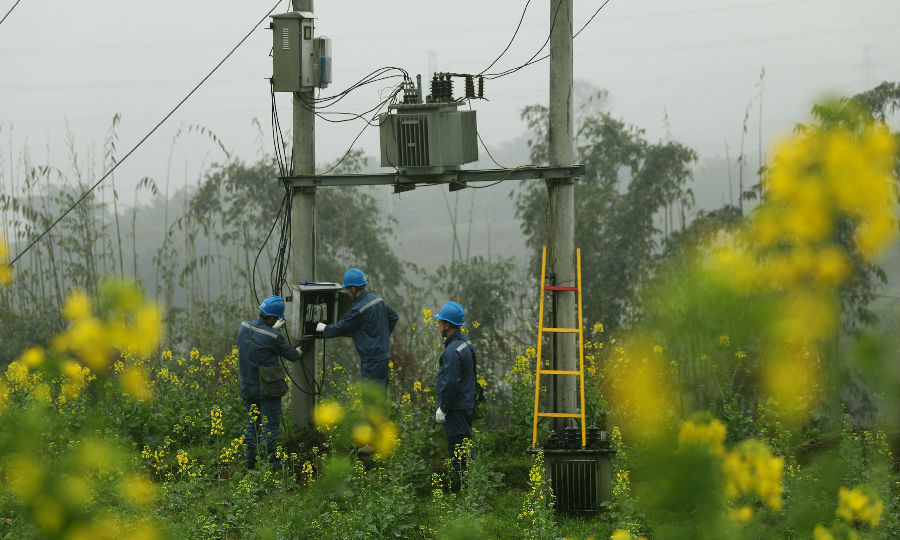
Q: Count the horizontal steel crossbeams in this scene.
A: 1